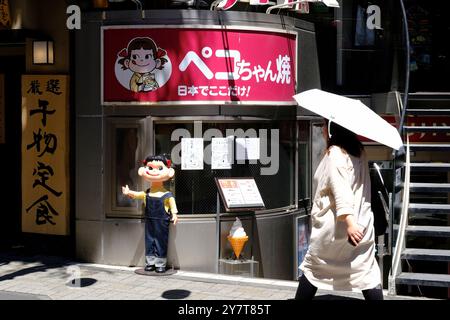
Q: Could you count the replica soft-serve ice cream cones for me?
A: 1